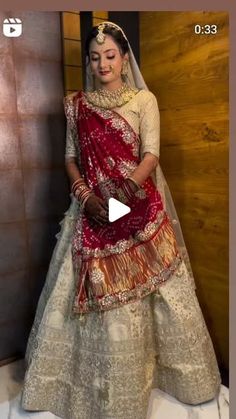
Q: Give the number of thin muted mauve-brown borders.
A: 2